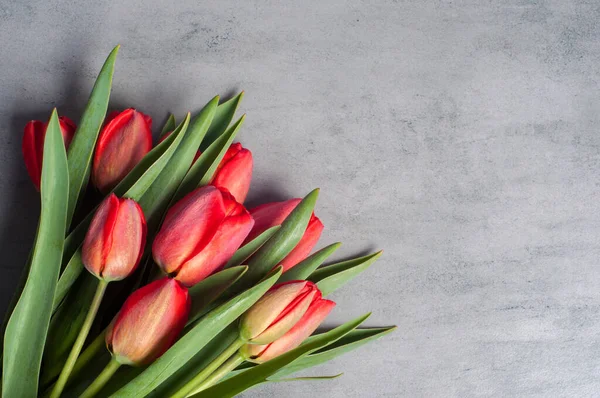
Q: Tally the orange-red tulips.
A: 9